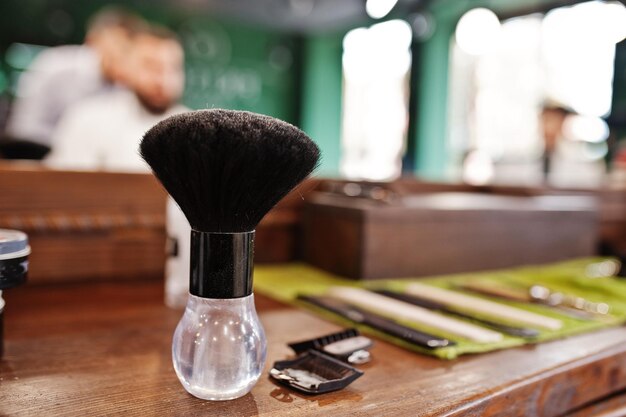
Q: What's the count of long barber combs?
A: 4